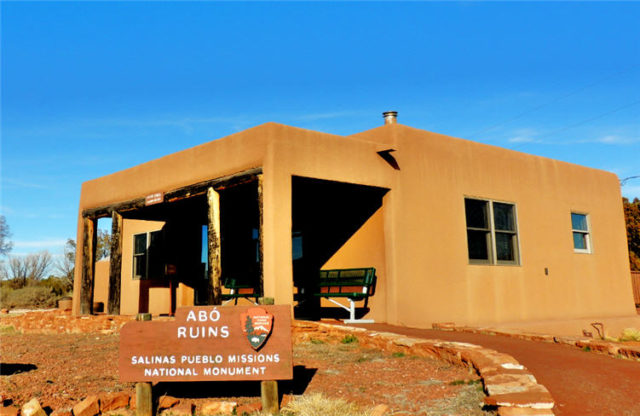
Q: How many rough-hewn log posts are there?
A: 4